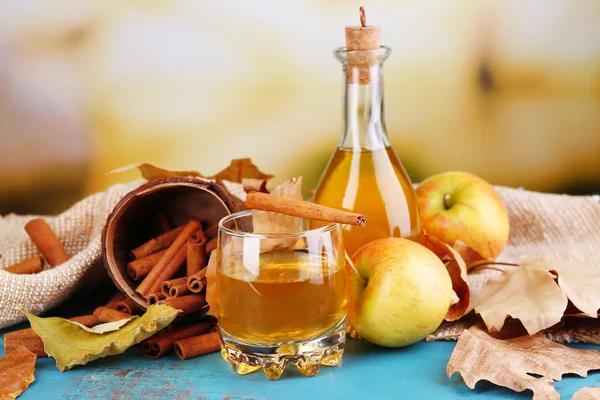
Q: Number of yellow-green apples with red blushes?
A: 2